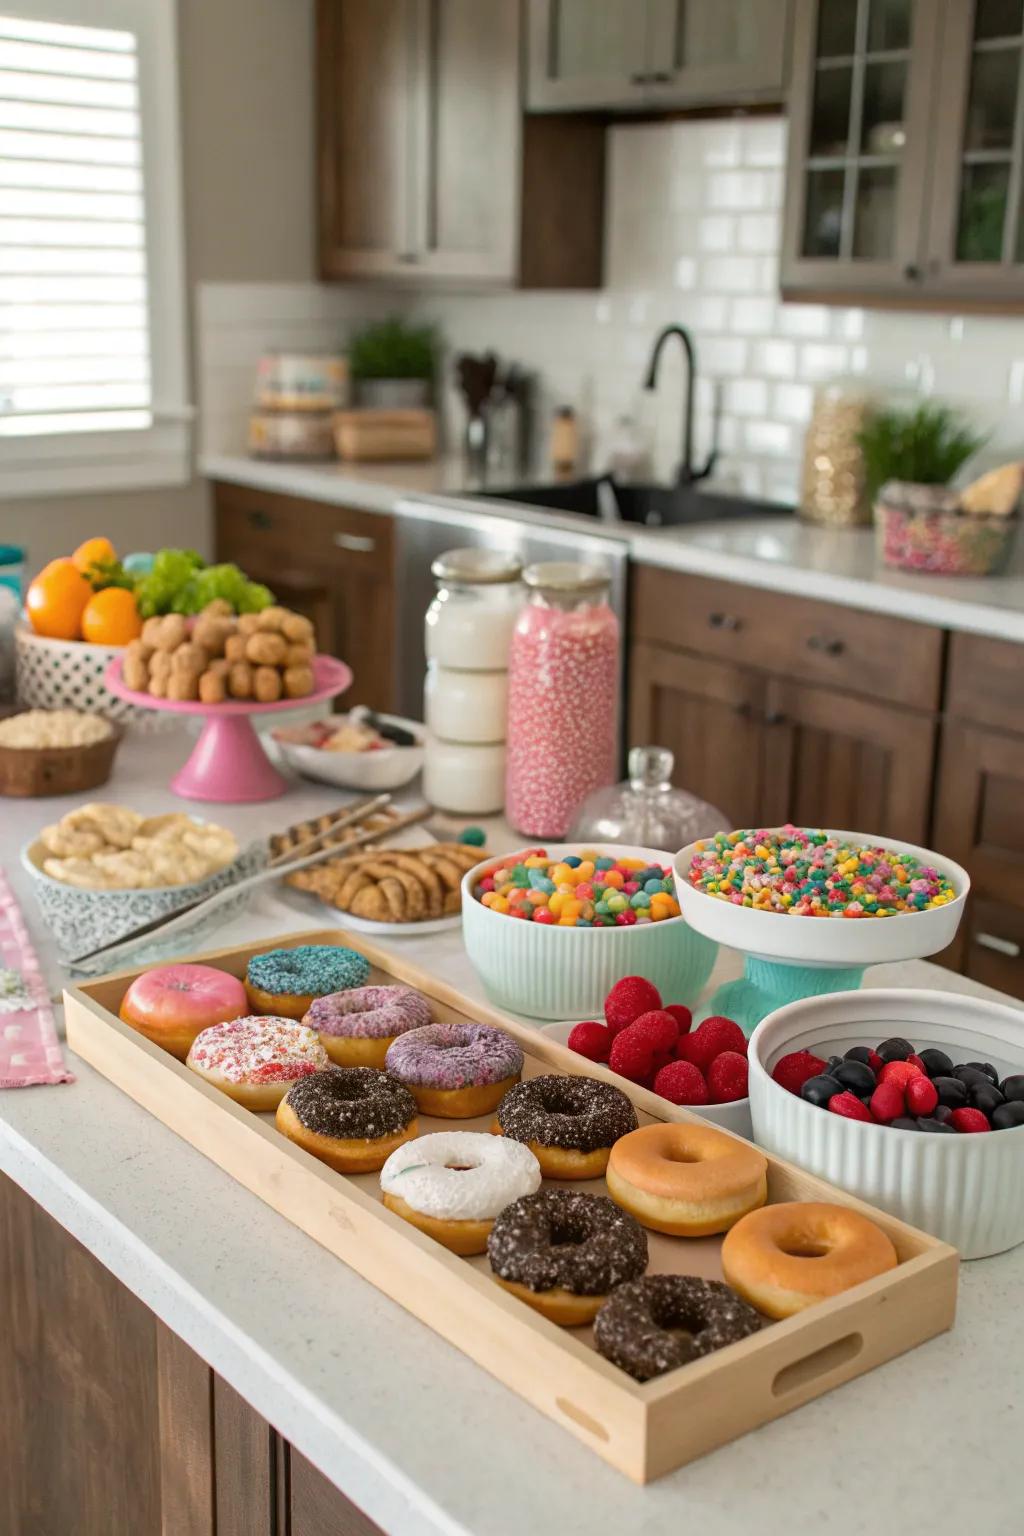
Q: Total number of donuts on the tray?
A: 12